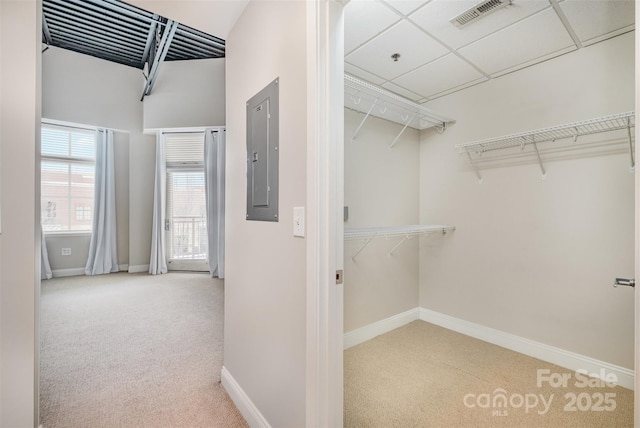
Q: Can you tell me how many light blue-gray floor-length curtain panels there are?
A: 4